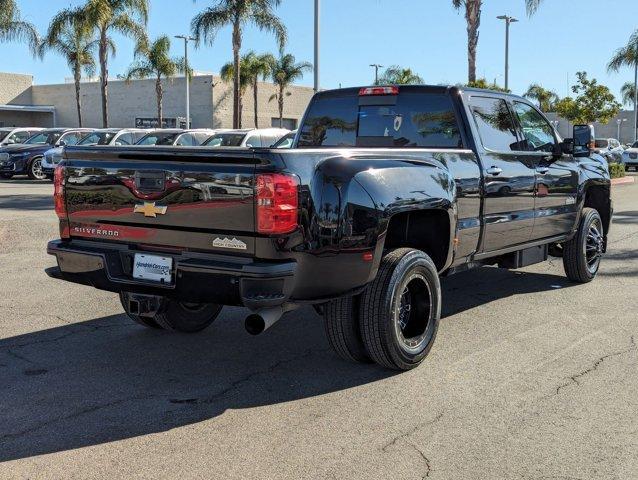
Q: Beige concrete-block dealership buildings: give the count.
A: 1